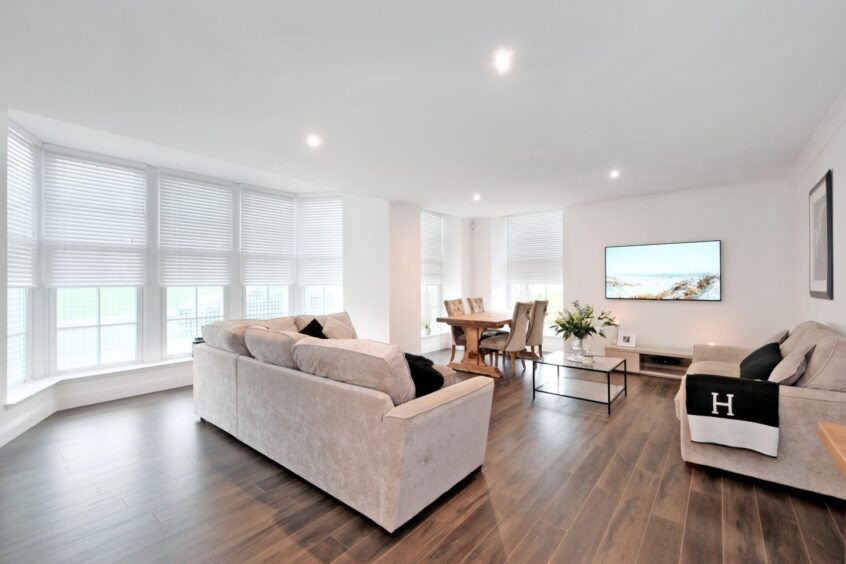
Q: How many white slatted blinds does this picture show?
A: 7